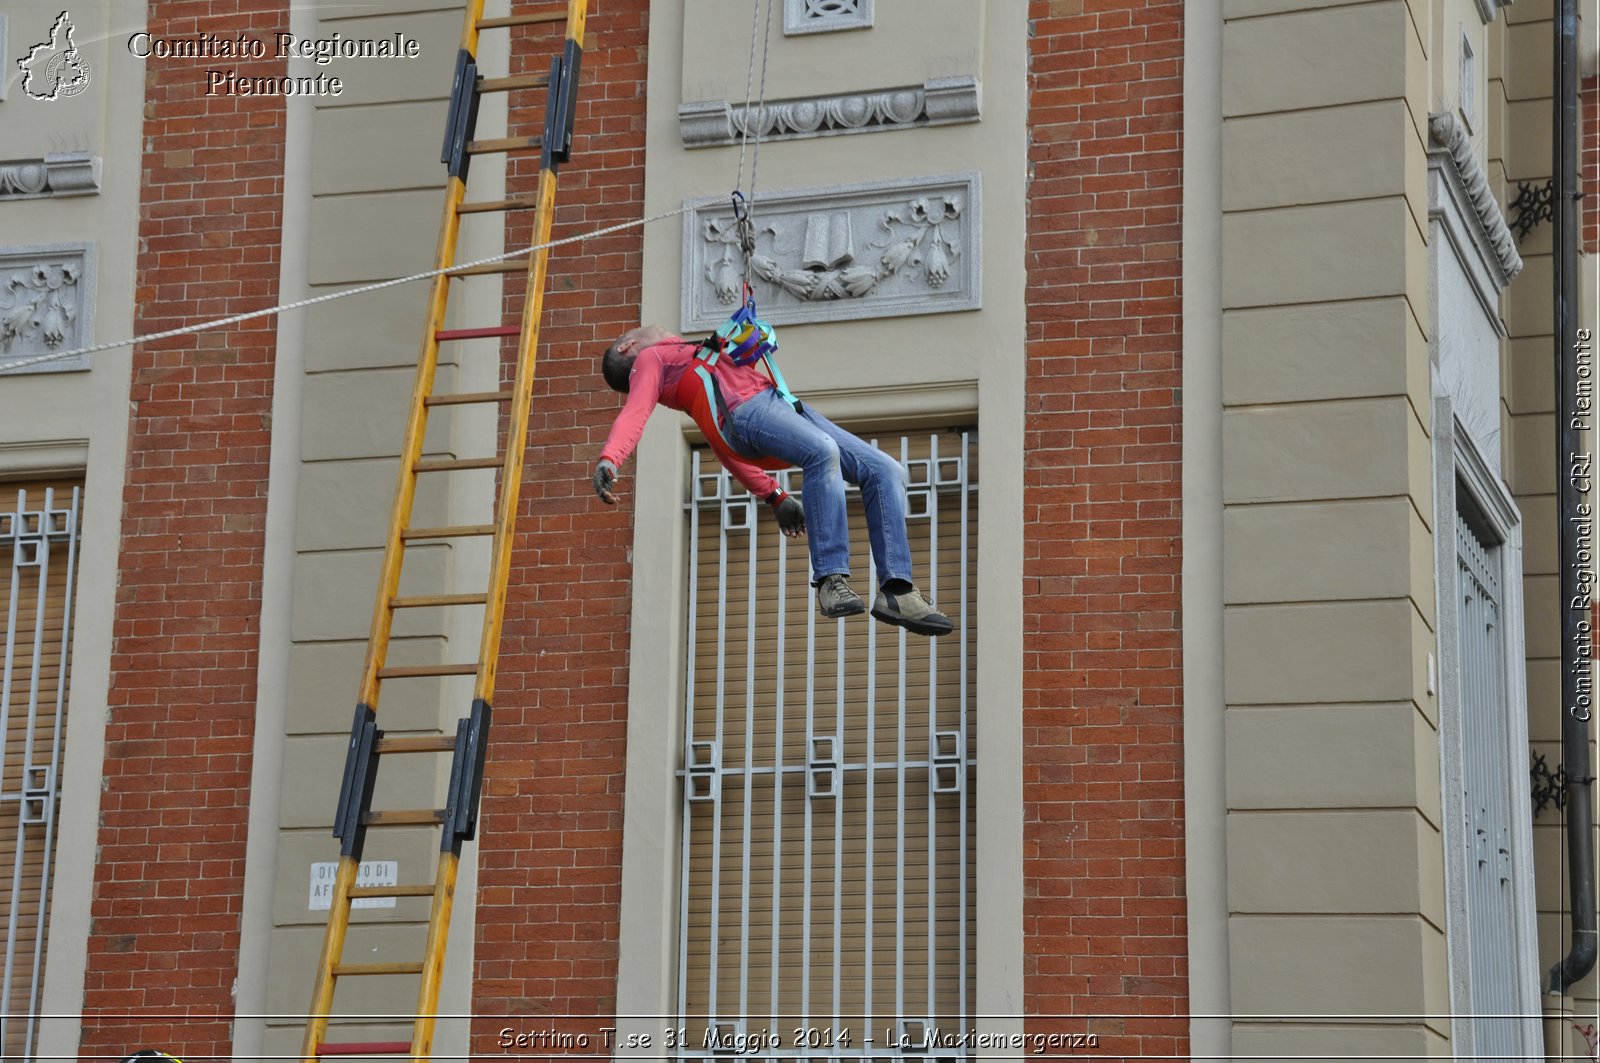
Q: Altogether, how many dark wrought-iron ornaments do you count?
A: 2